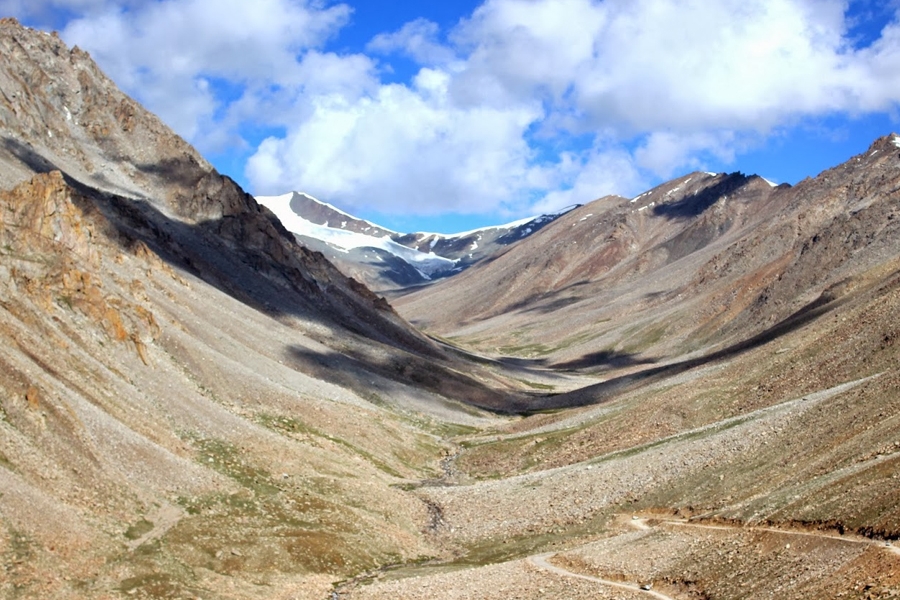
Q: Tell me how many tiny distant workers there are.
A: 0